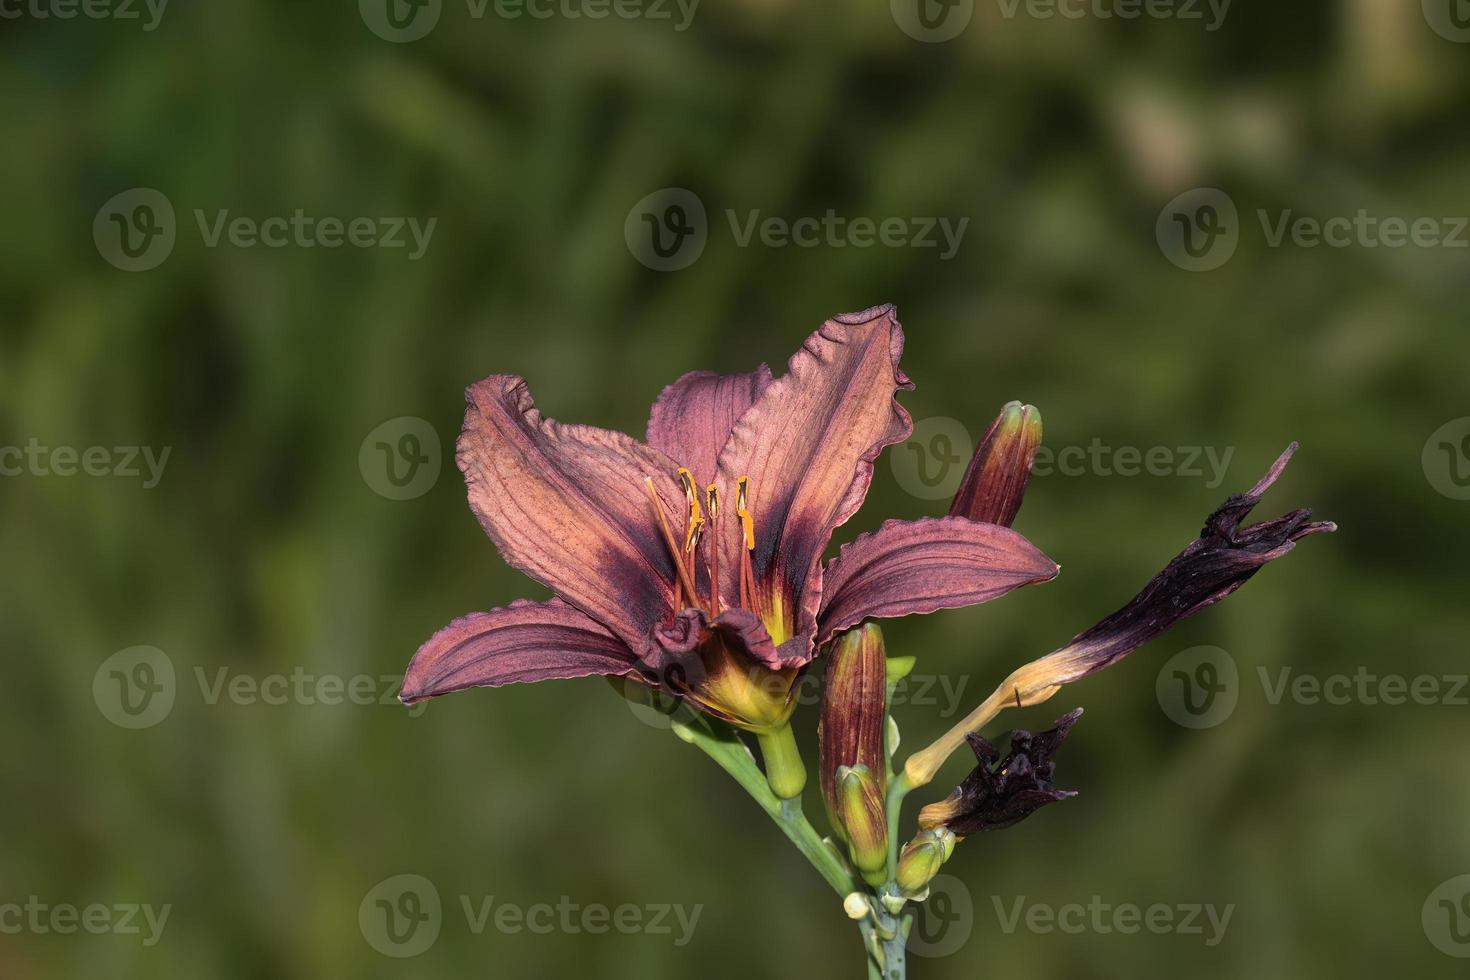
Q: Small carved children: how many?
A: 0